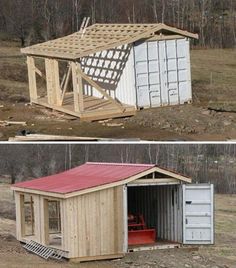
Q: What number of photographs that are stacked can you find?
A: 2